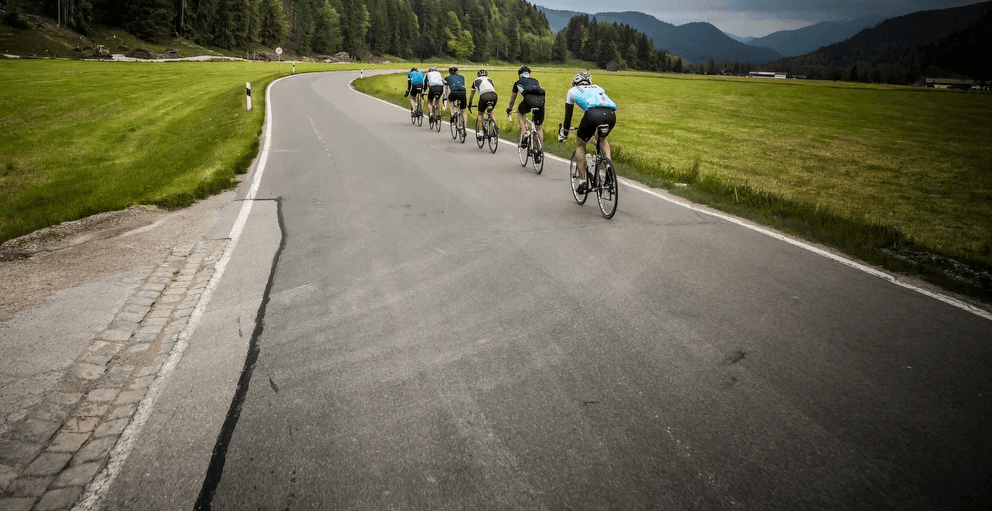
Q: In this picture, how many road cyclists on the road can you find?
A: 6